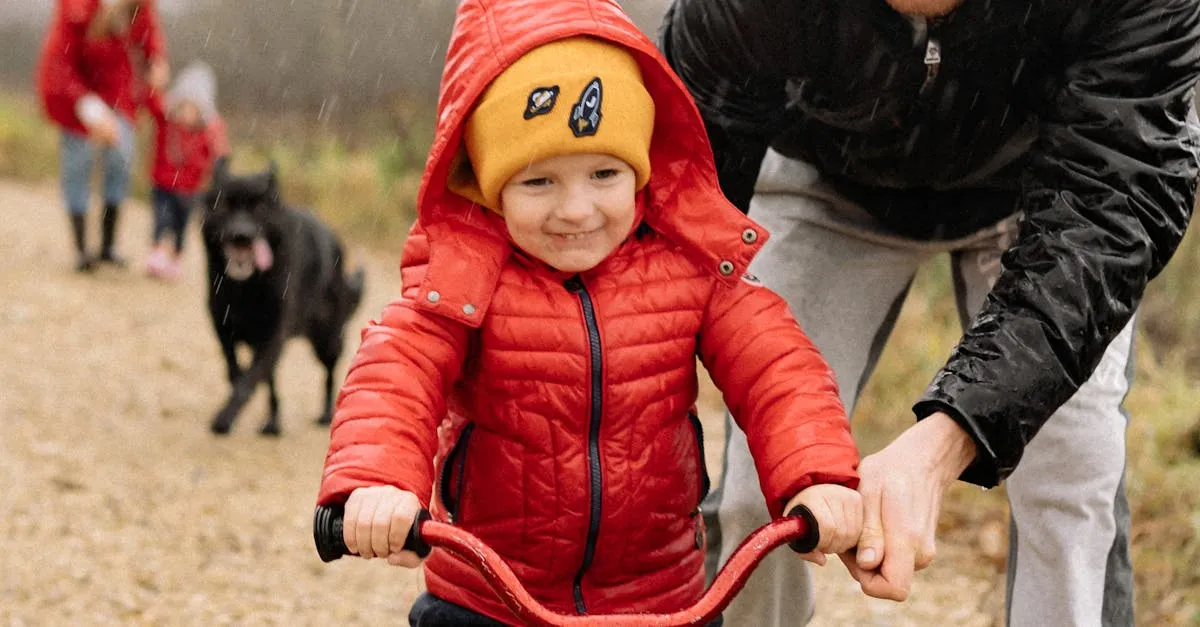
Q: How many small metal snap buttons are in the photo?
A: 4